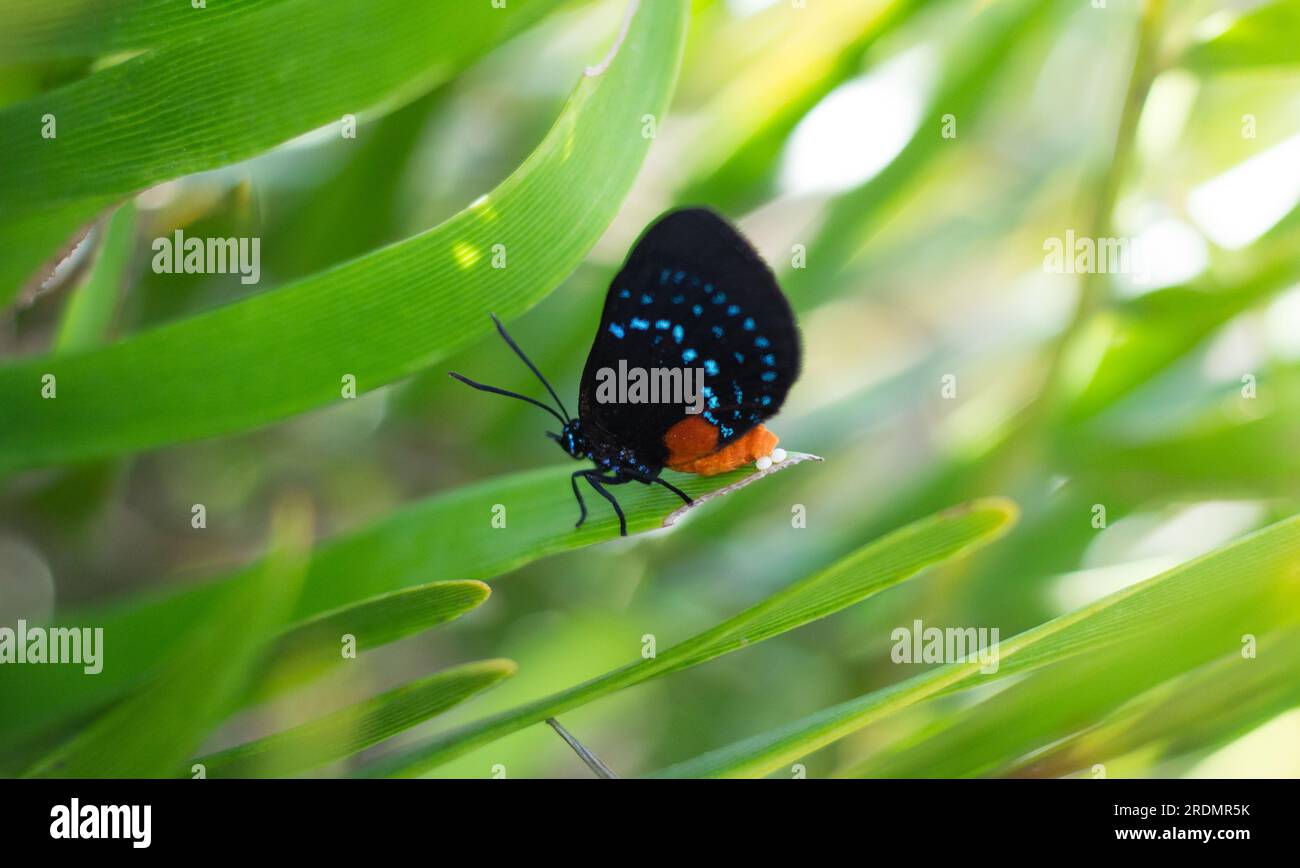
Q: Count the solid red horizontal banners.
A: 0